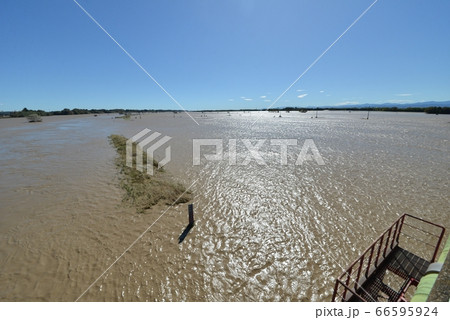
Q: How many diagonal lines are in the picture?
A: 4